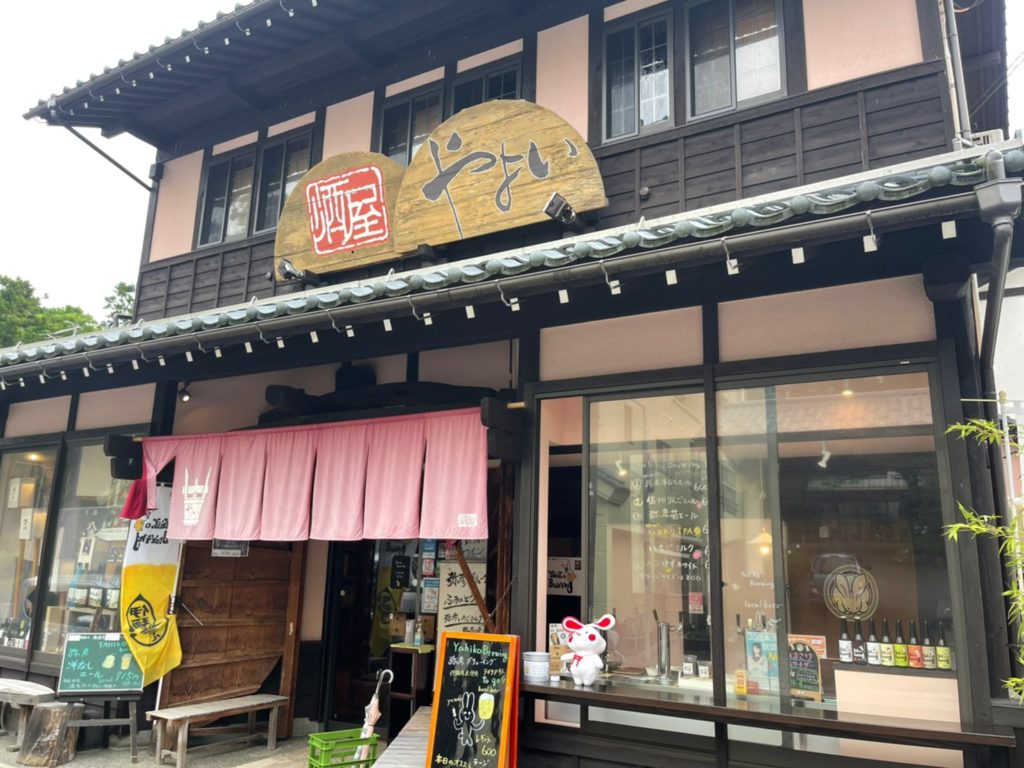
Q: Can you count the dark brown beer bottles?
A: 8